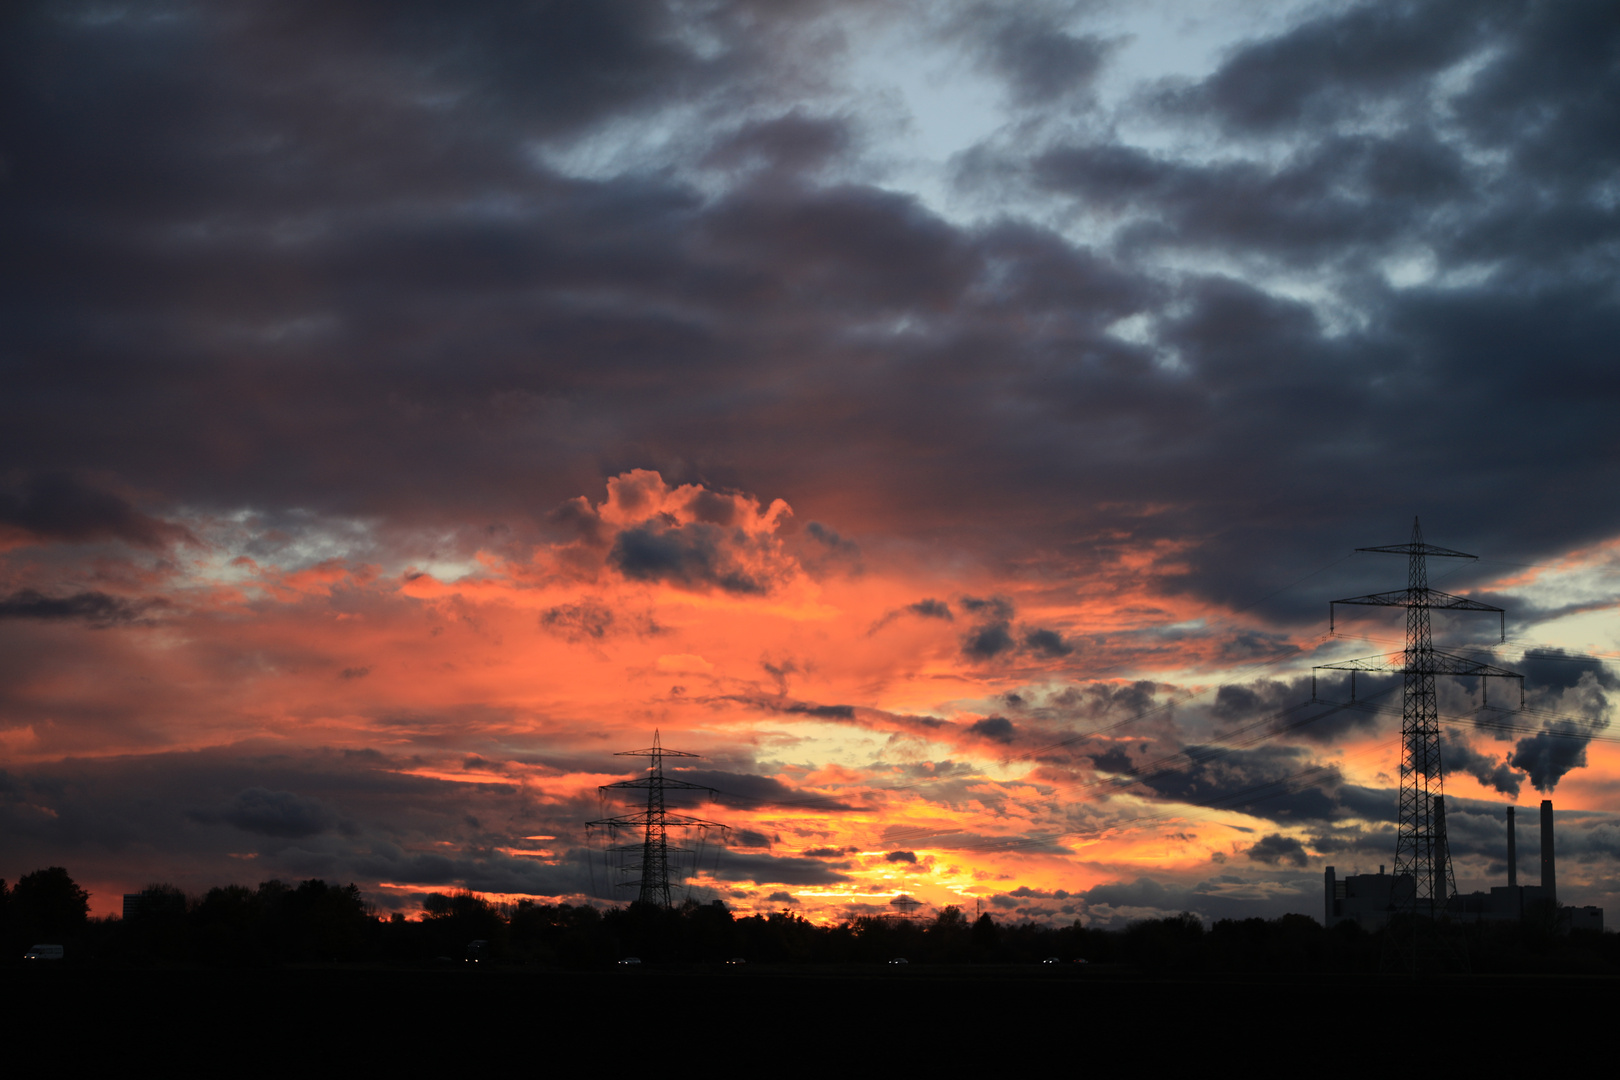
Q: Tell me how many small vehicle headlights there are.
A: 12